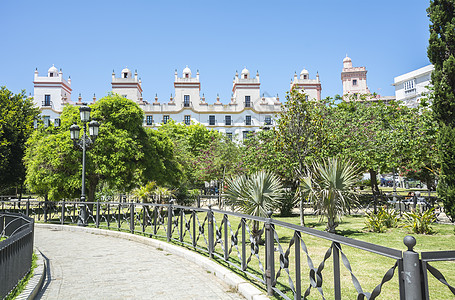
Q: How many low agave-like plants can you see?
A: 2